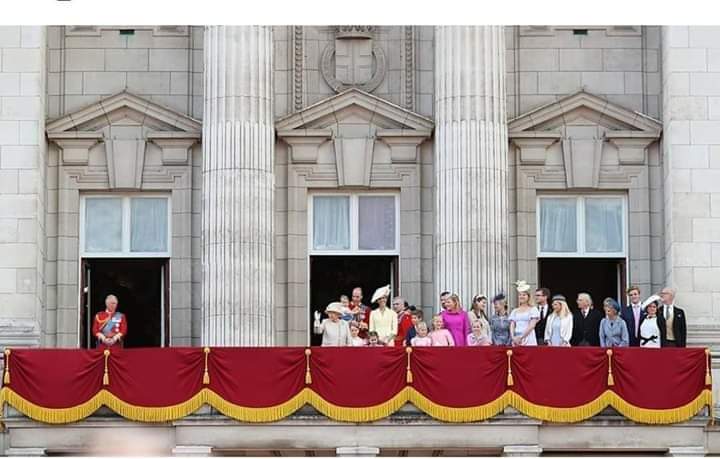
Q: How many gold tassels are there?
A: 8